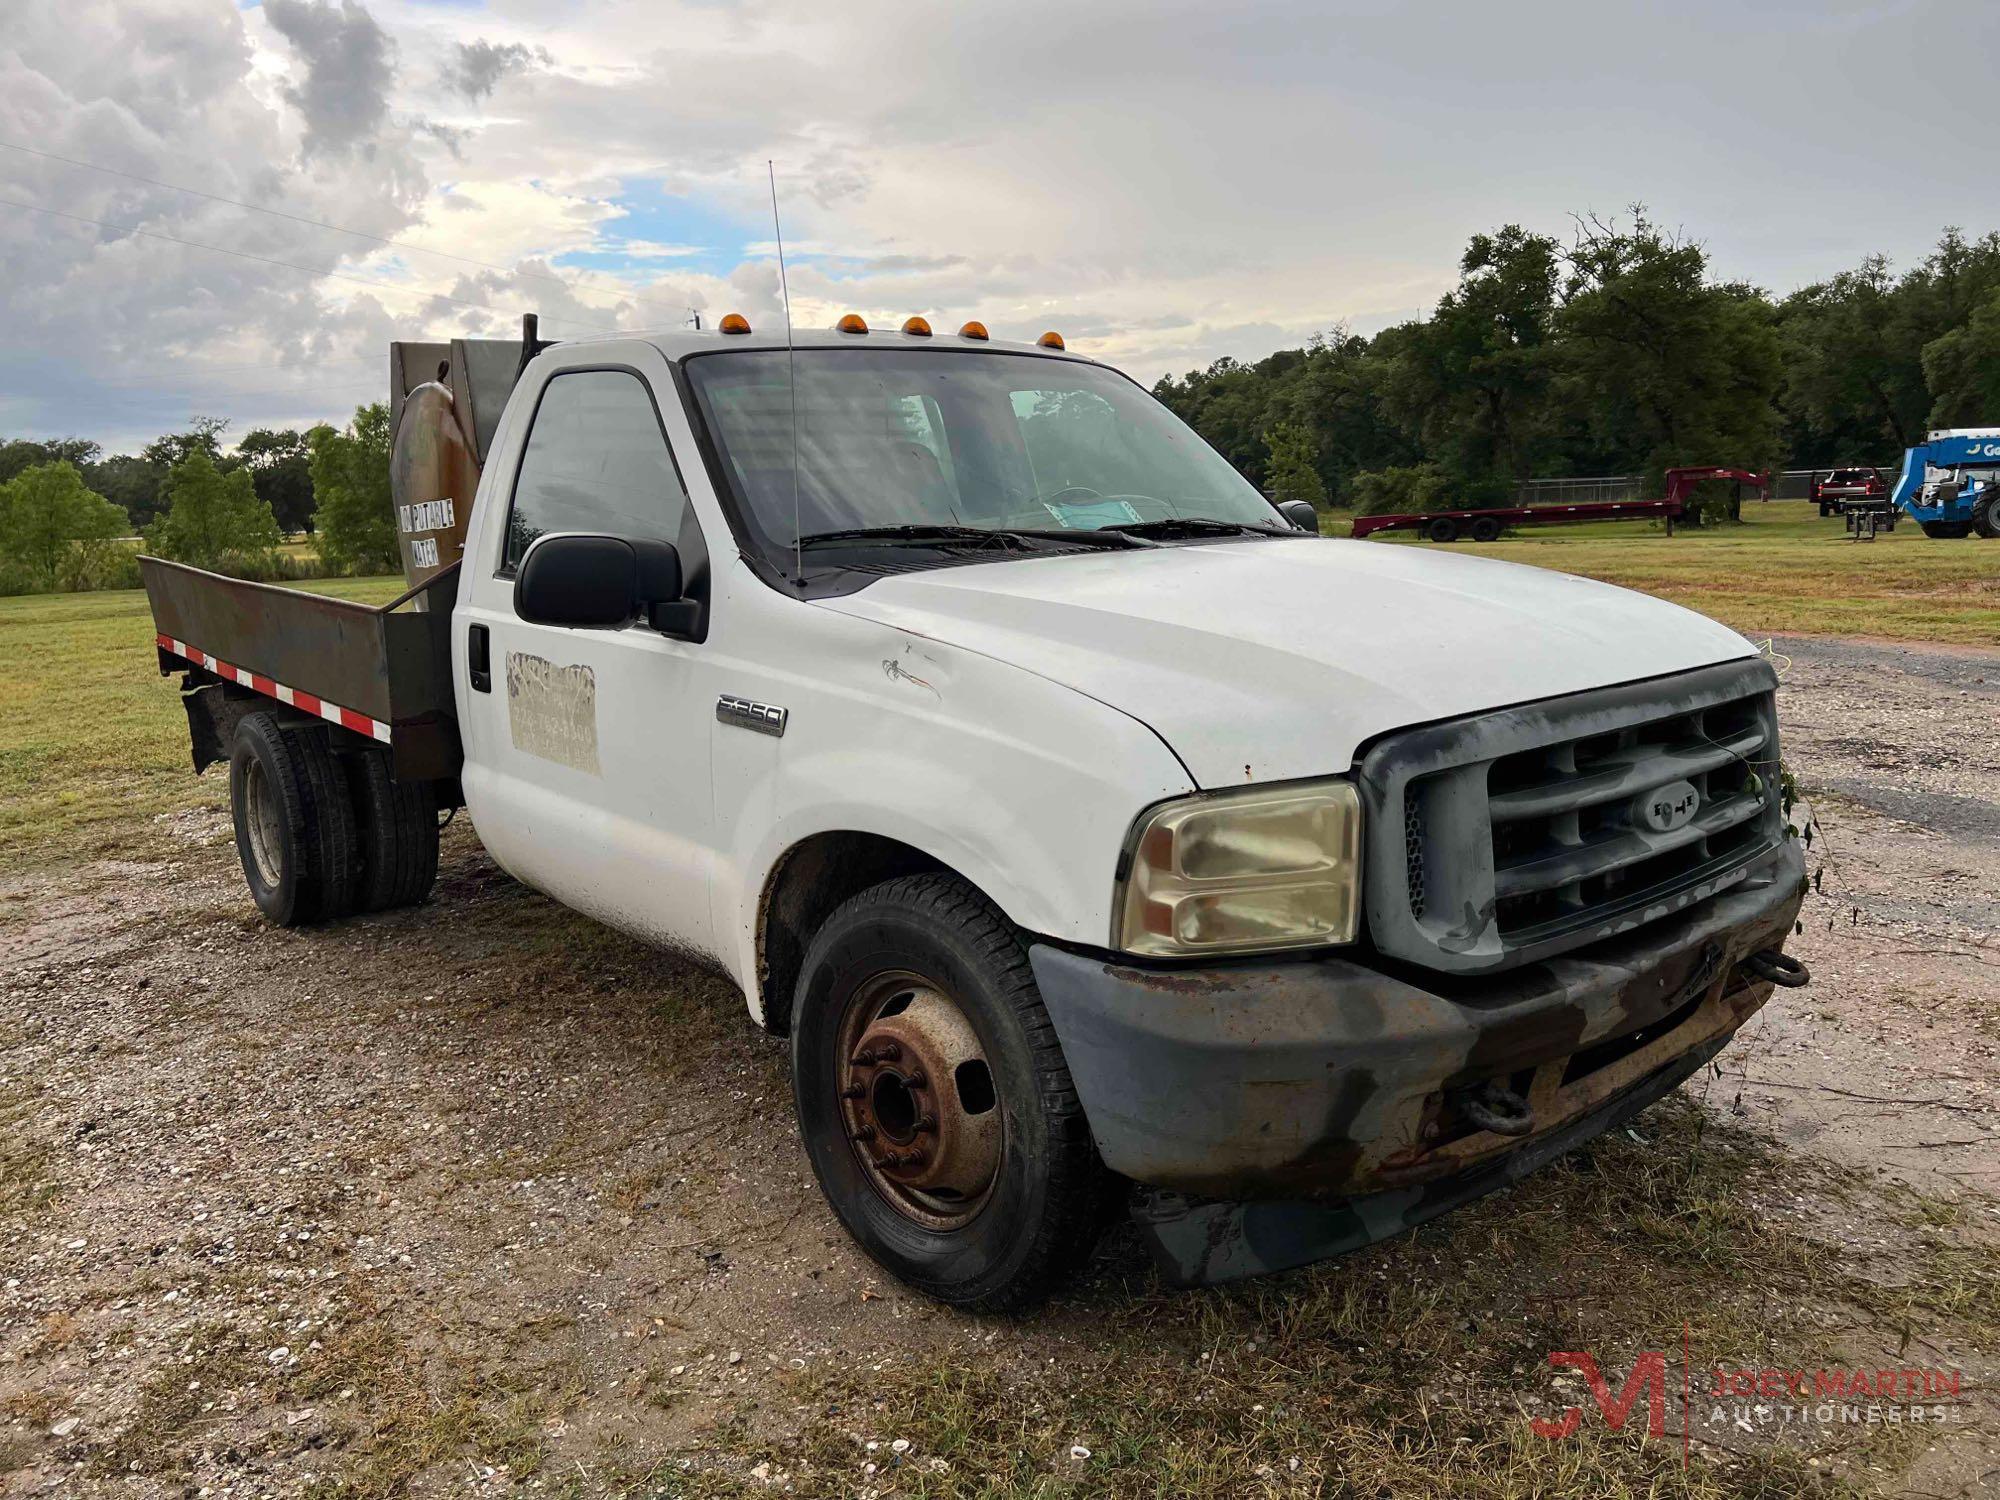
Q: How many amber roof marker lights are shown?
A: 5